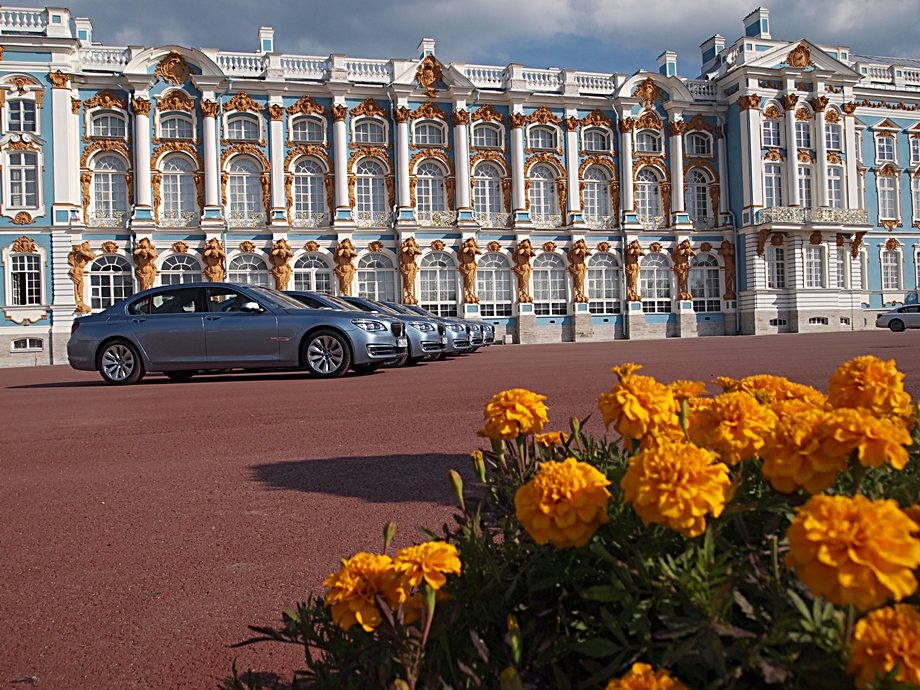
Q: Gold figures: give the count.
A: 12